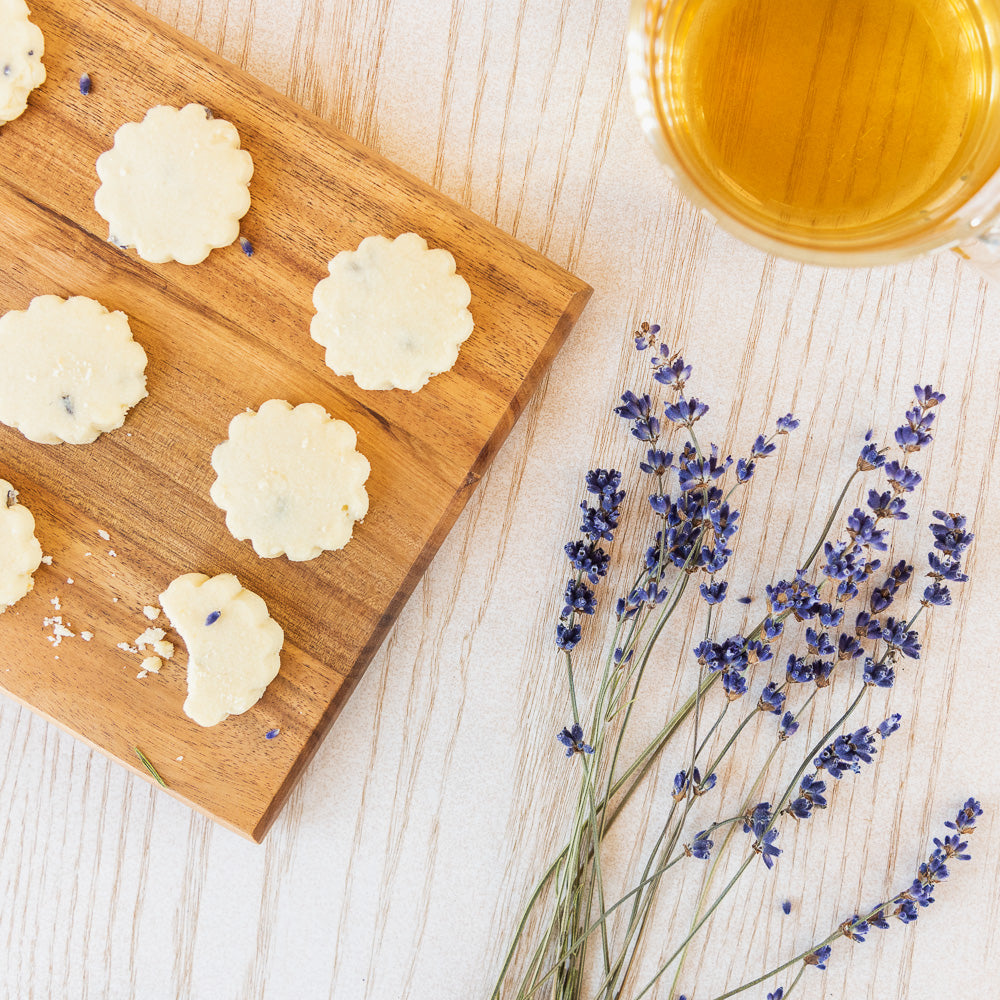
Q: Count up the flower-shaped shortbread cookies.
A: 7